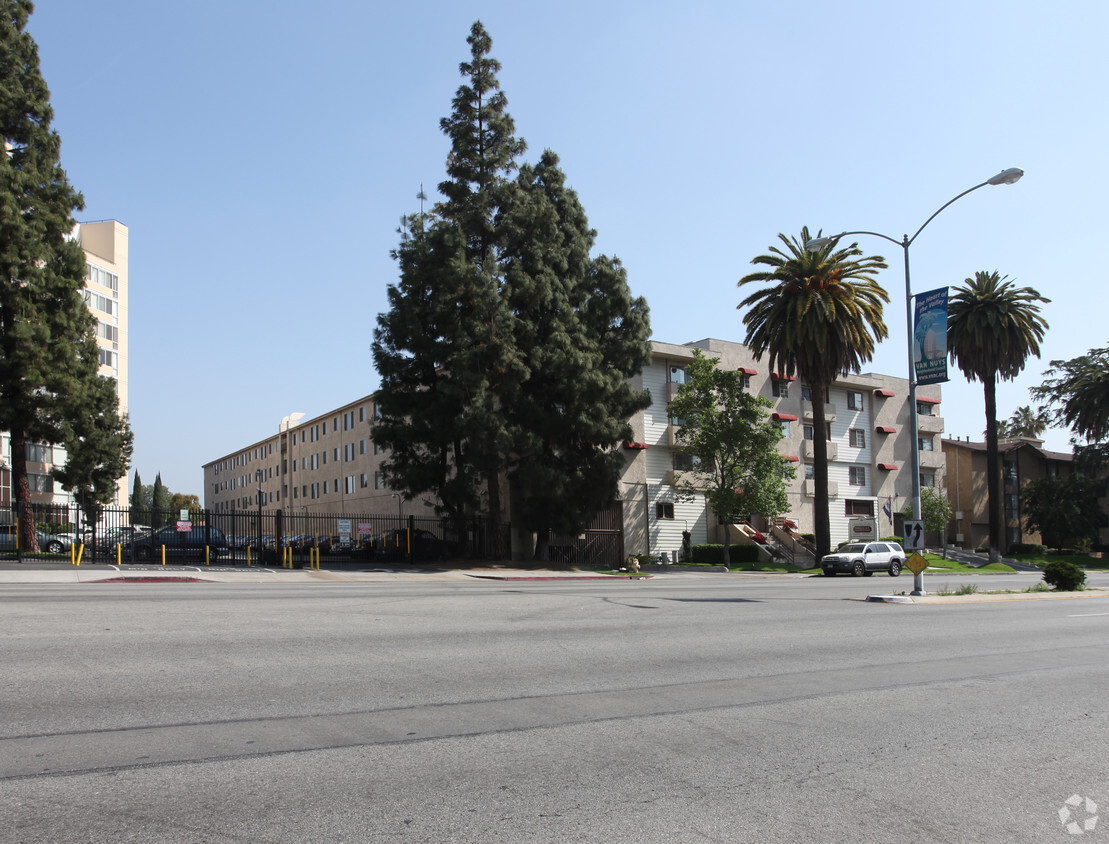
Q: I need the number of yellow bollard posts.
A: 10